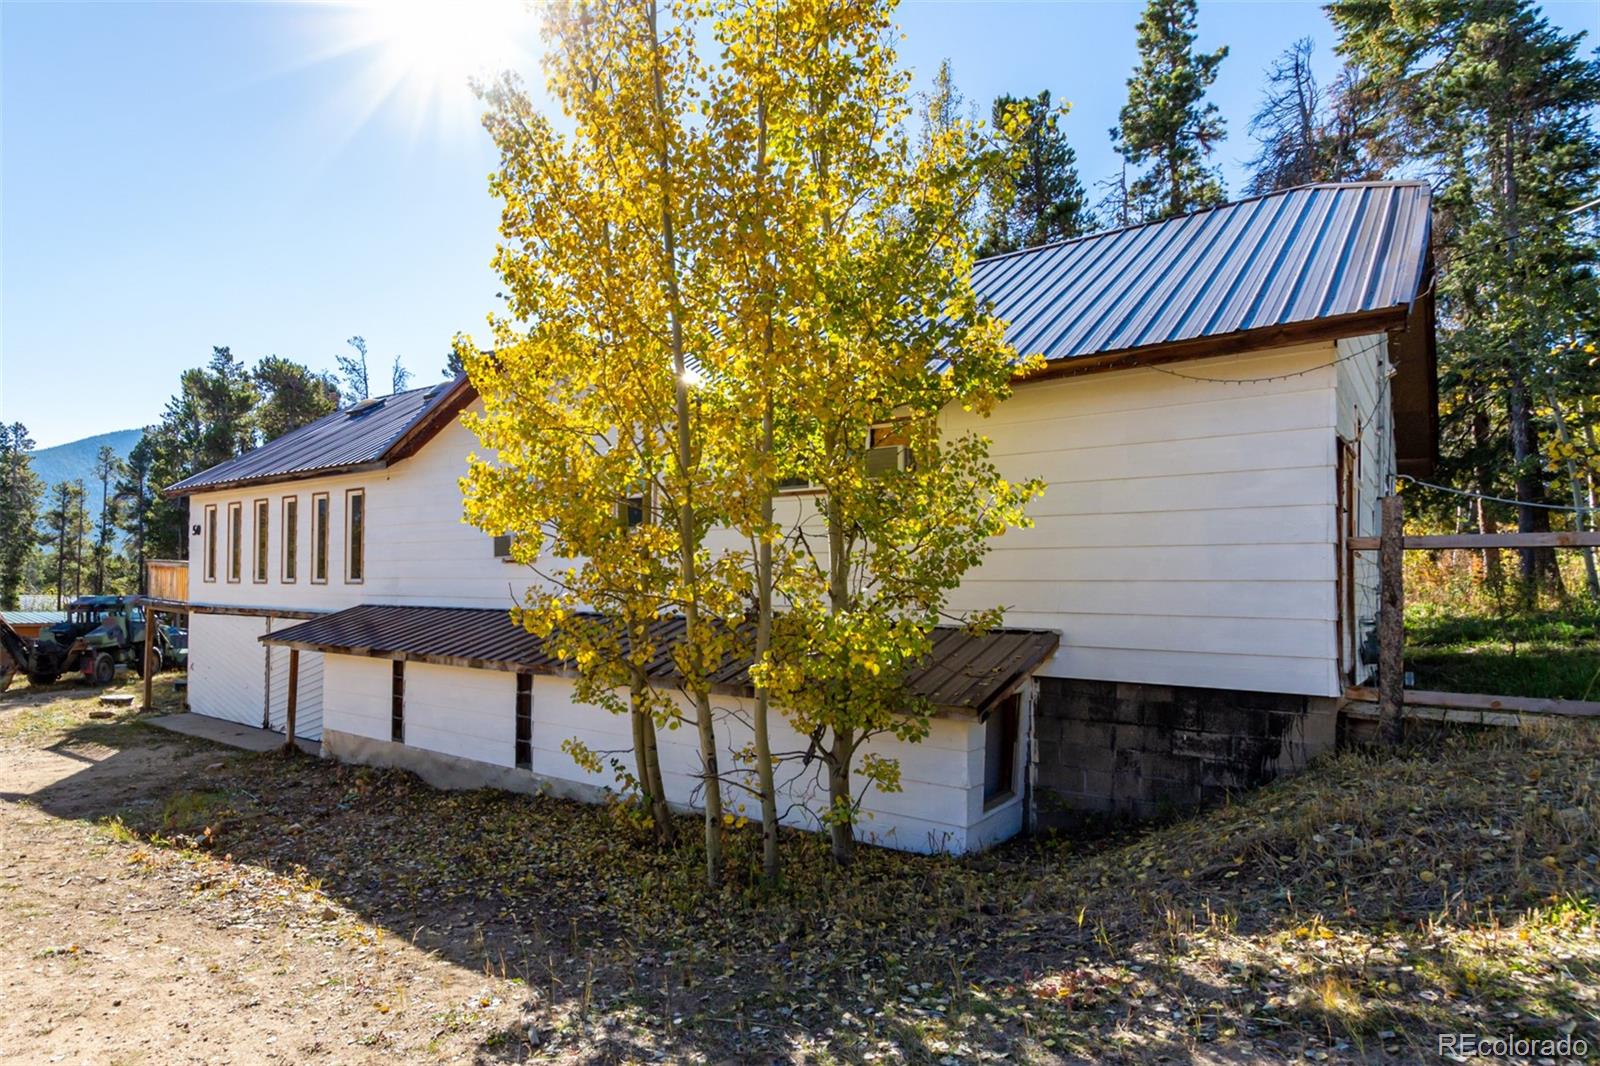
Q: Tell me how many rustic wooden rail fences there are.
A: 1